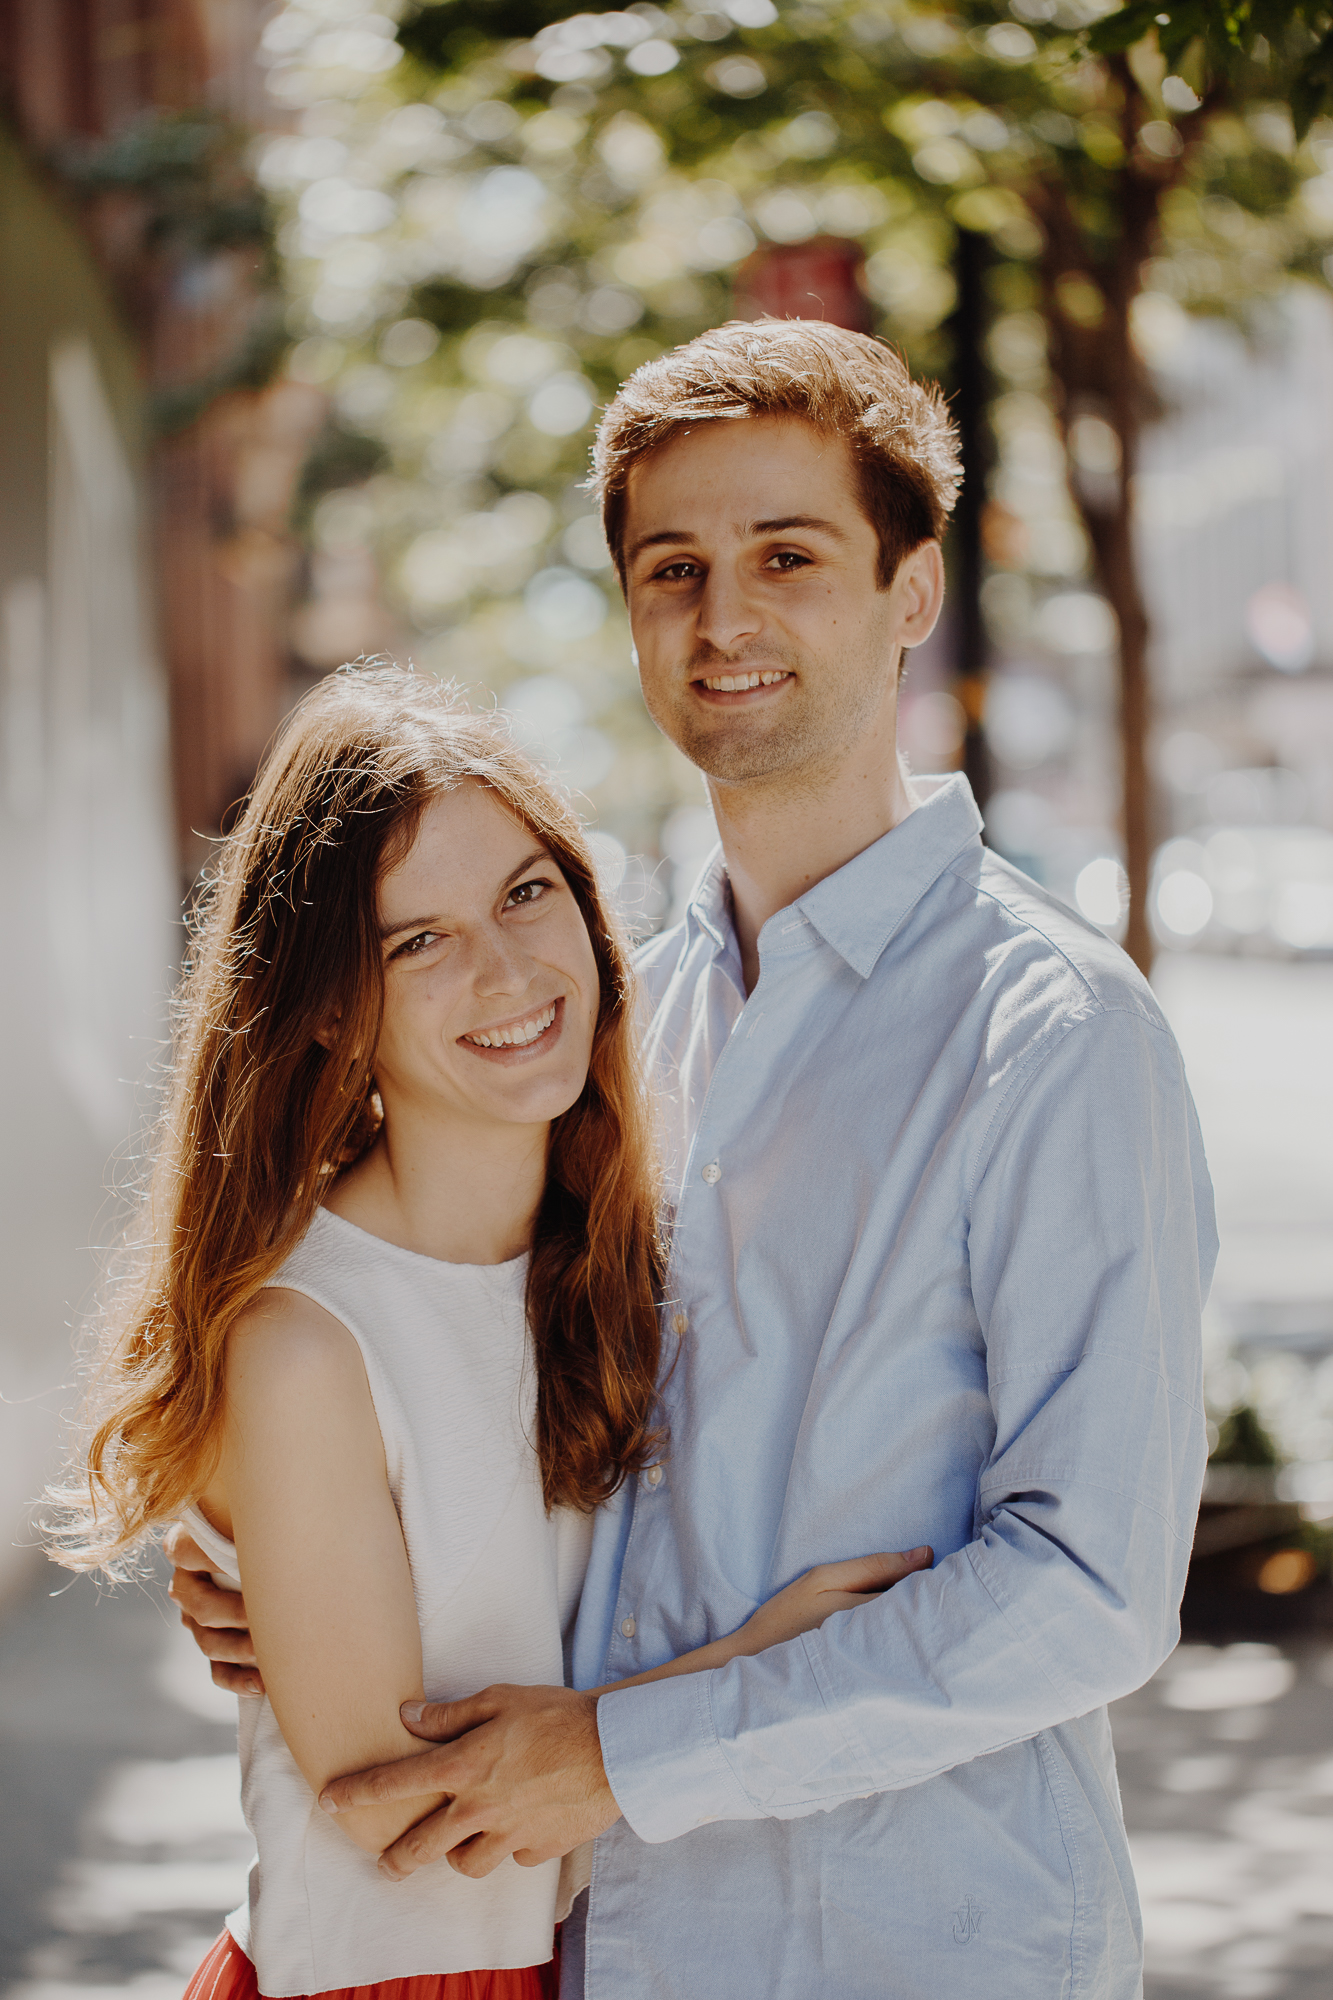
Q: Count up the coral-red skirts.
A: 1